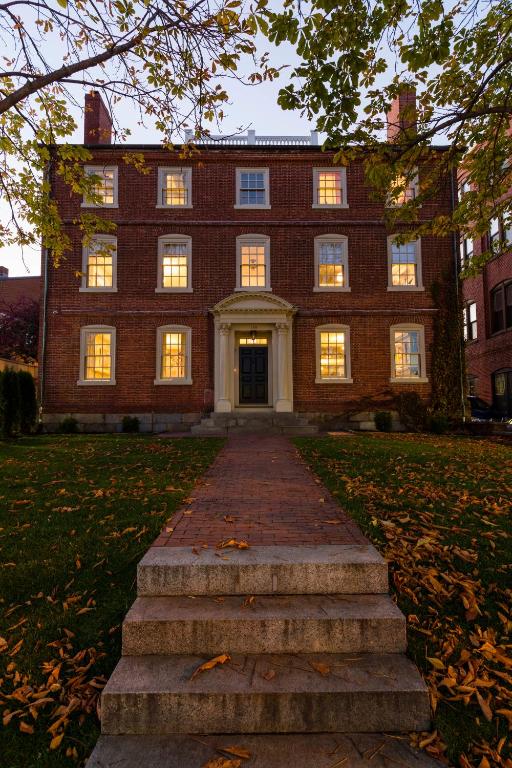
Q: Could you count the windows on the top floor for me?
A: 5